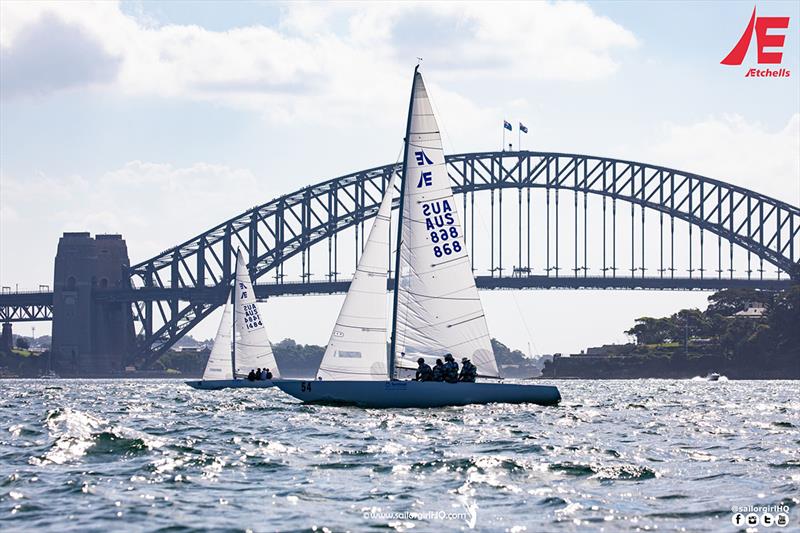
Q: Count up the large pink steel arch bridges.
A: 0